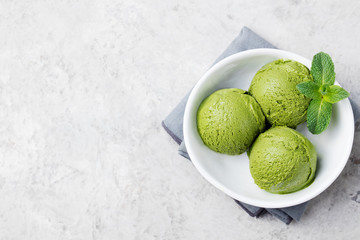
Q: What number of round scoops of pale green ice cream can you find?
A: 3